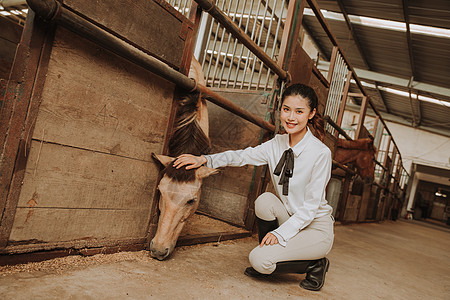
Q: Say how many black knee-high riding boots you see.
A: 2